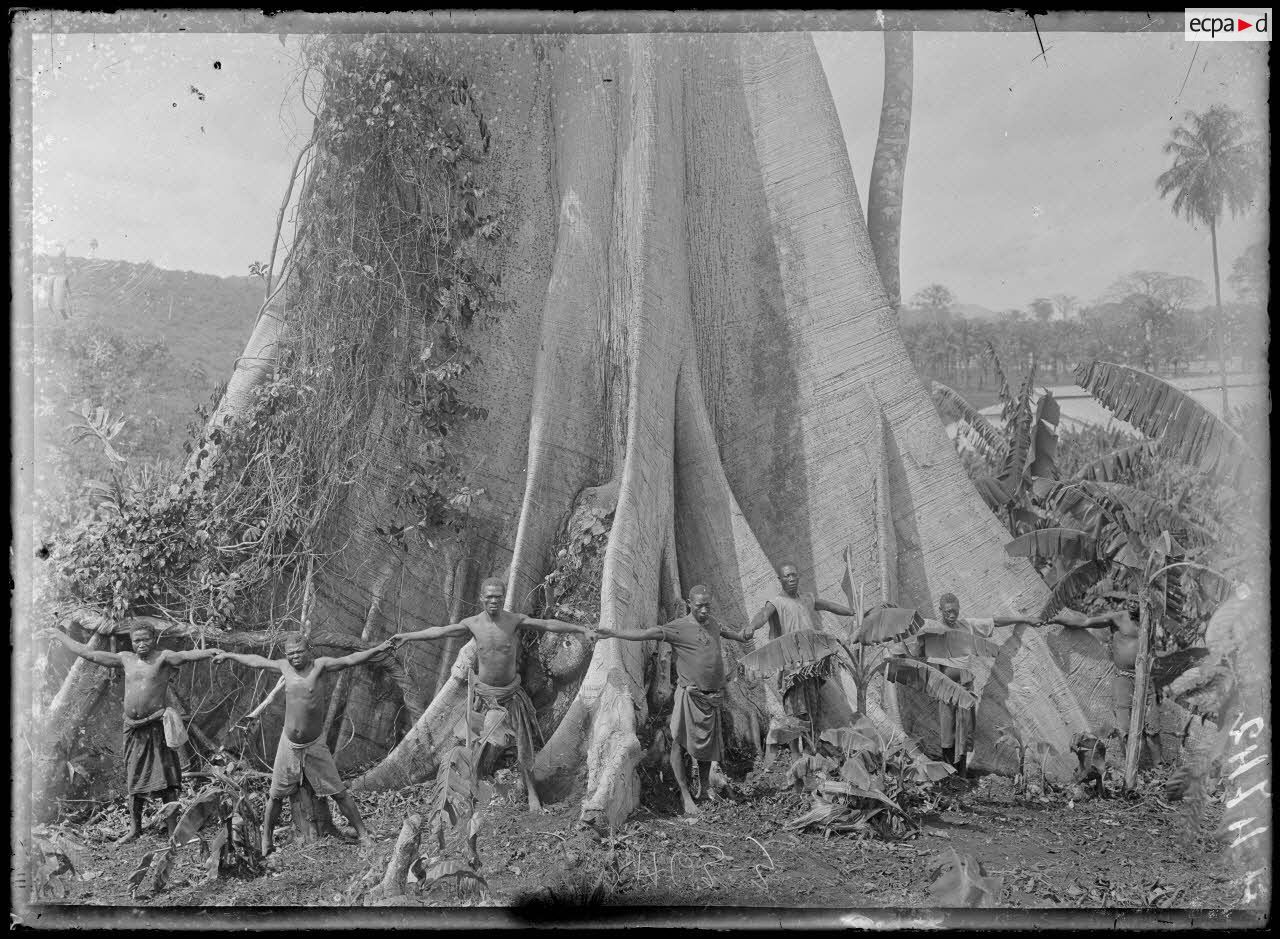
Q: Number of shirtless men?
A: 4